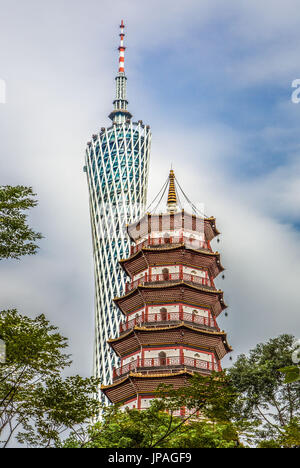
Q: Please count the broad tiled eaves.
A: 5